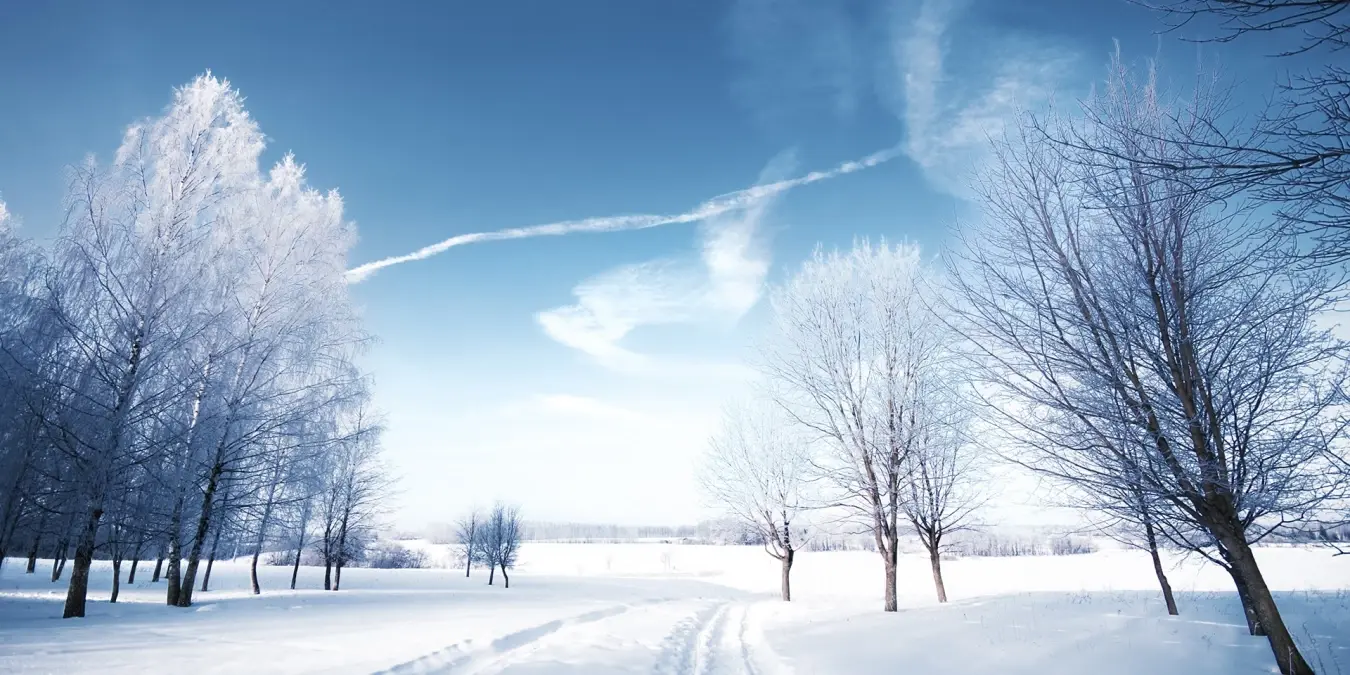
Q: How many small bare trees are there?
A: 3